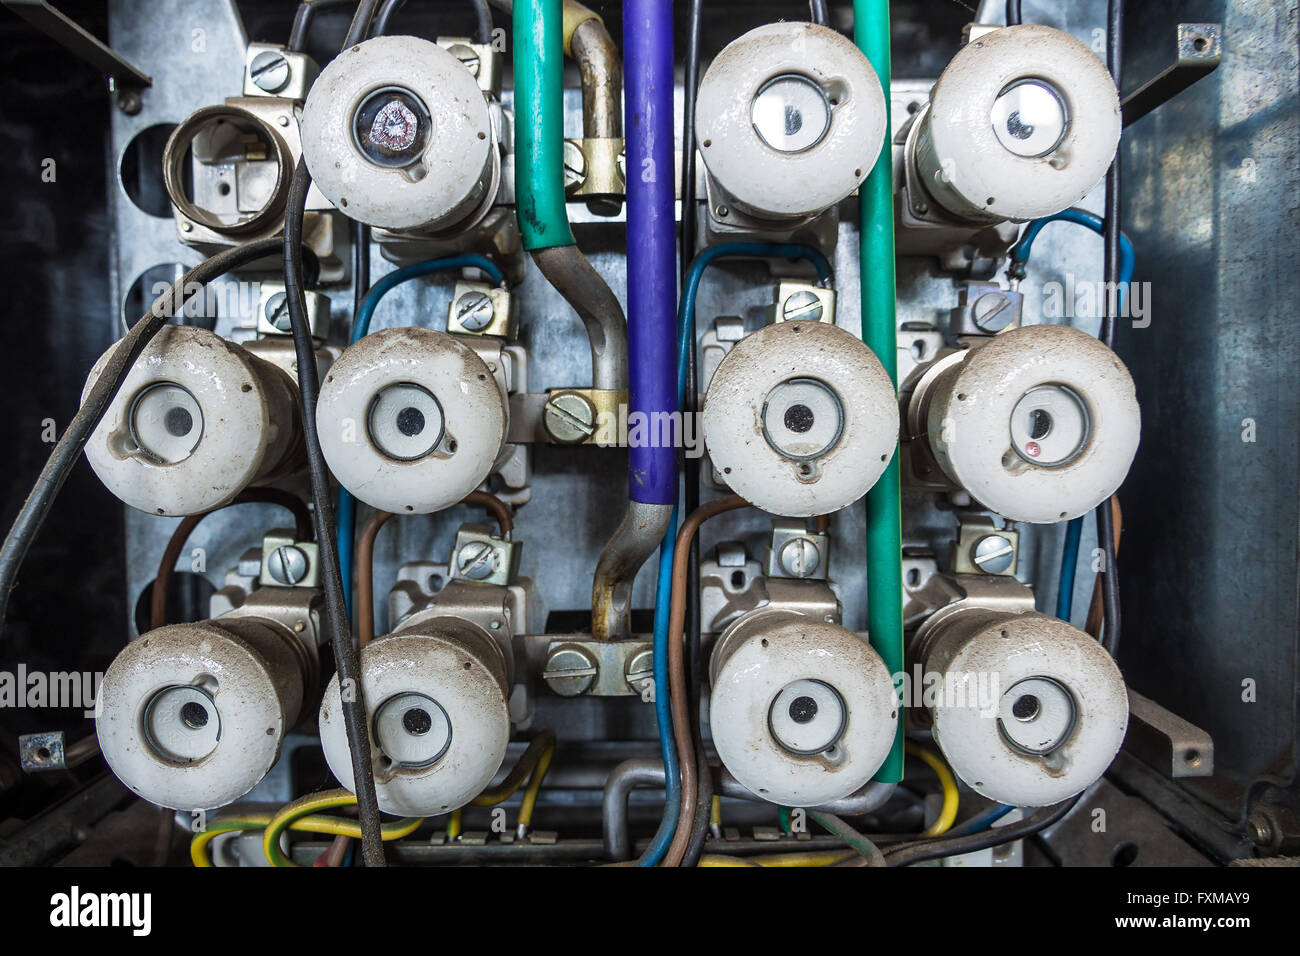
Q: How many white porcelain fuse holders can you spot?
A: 11